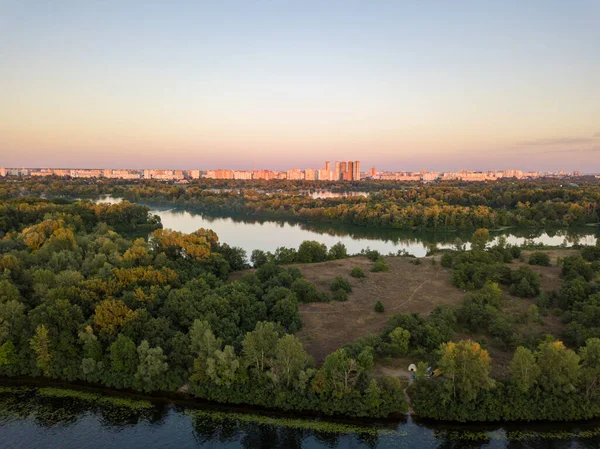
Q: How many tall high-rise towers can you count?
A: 5